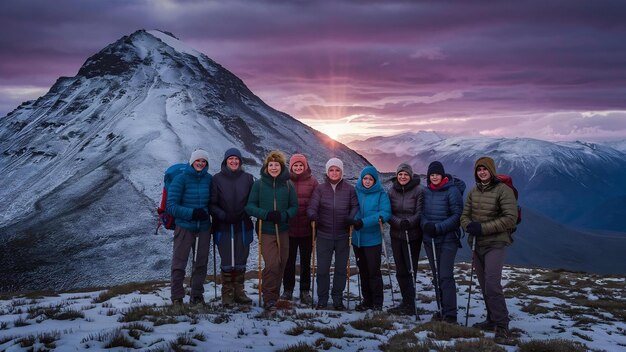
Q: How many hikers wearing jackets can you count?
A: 9